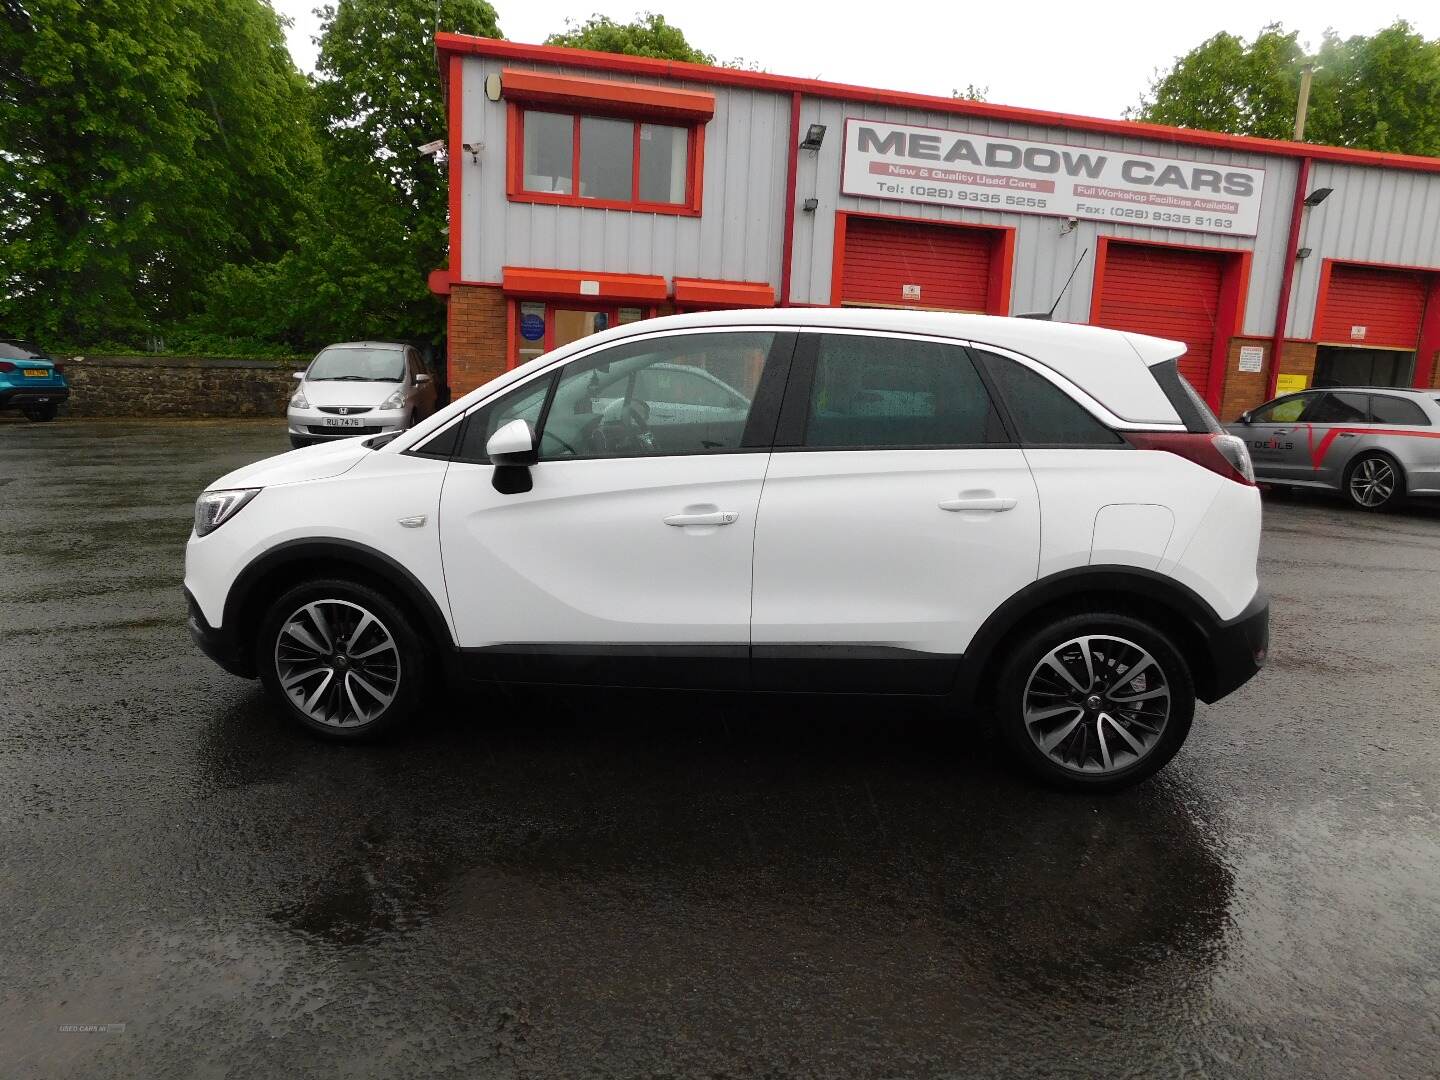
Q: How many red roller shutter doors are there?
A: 3